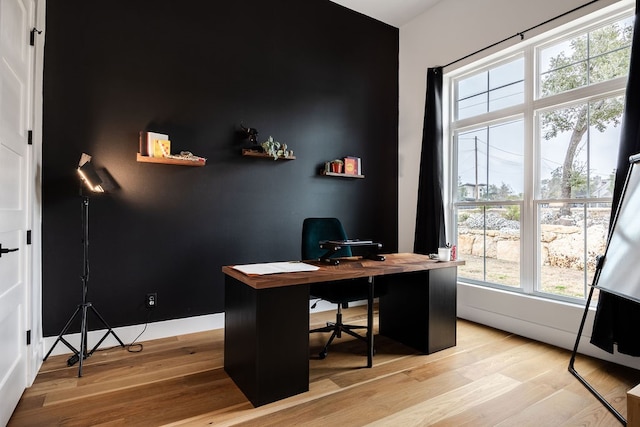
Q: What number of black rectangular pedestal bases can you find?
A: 2